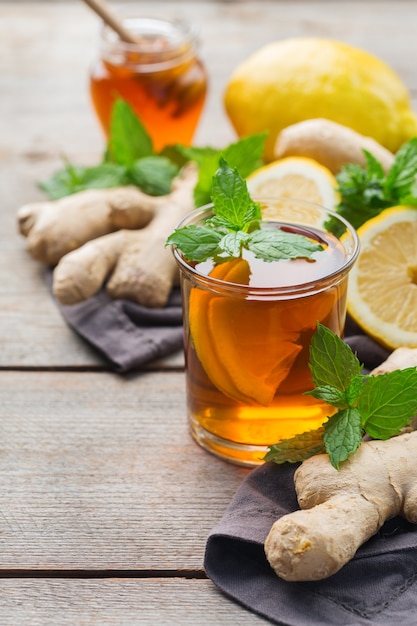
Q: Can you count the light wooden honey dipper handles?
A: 1